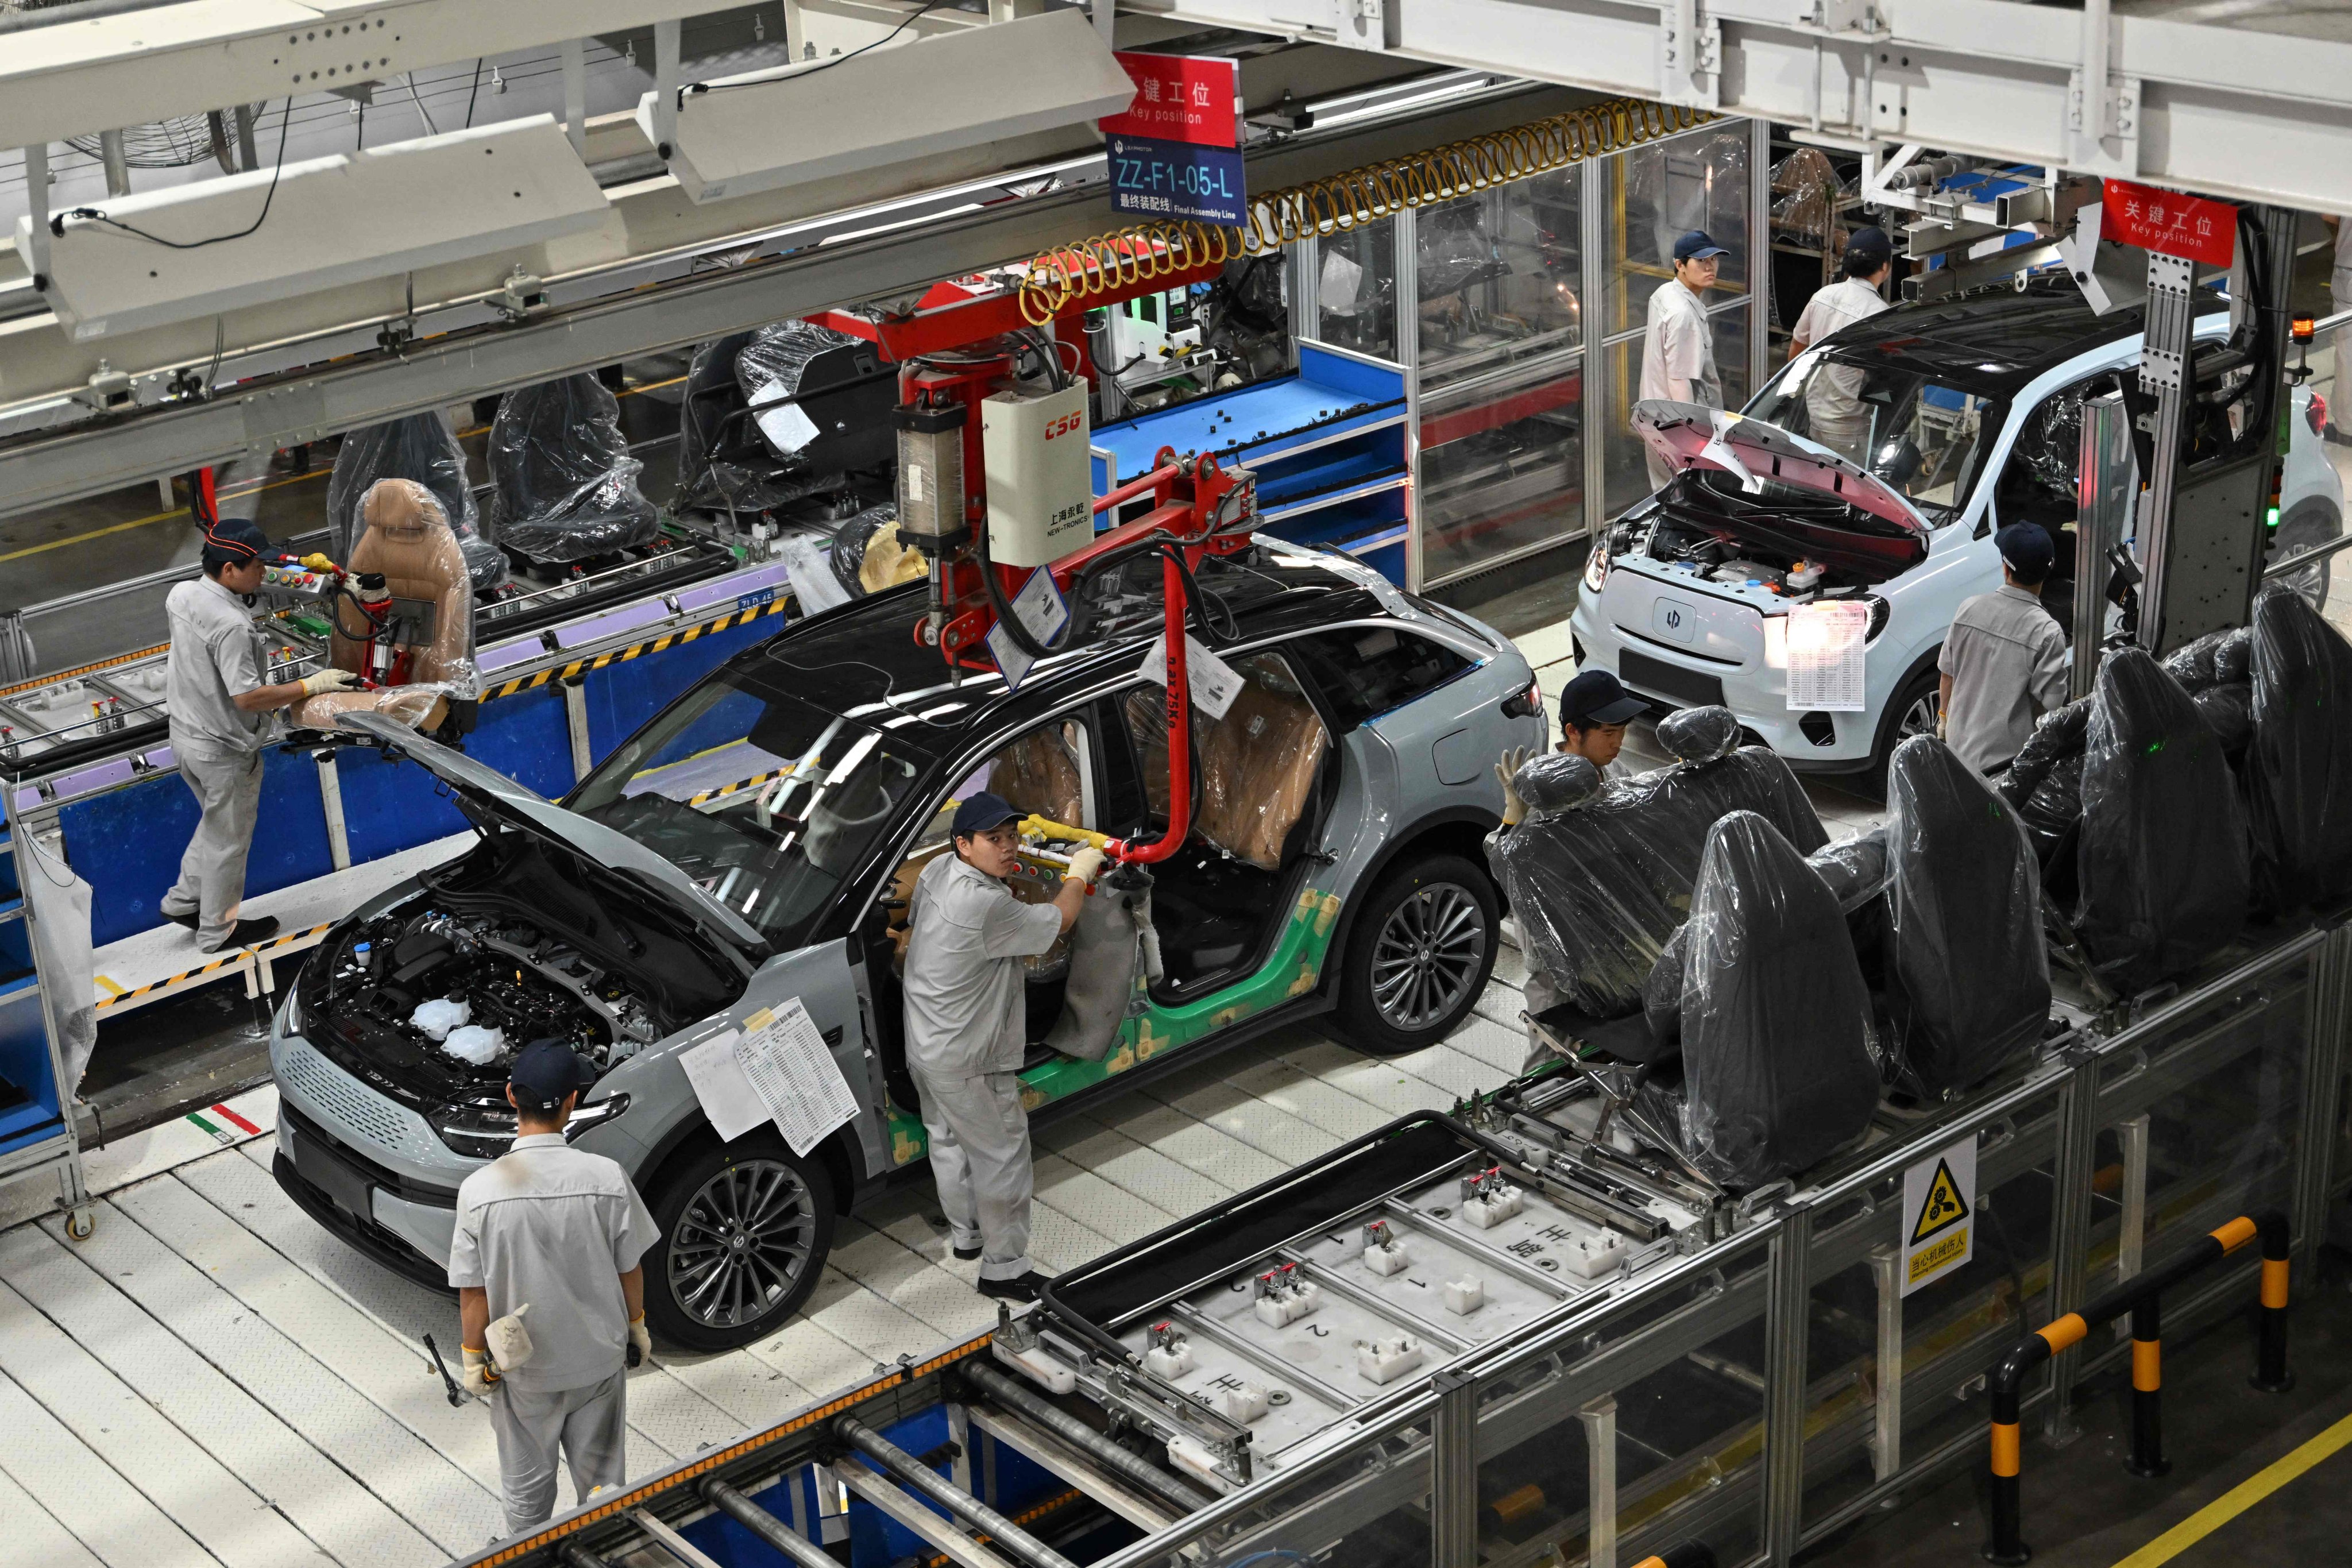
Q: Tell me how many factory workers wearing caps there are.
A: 7